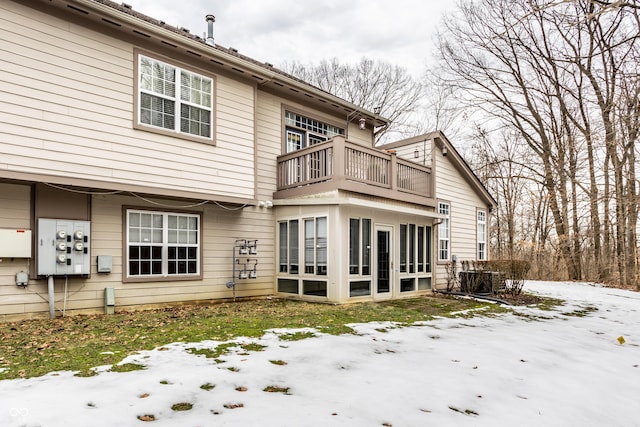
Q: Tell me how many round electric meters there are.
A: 5